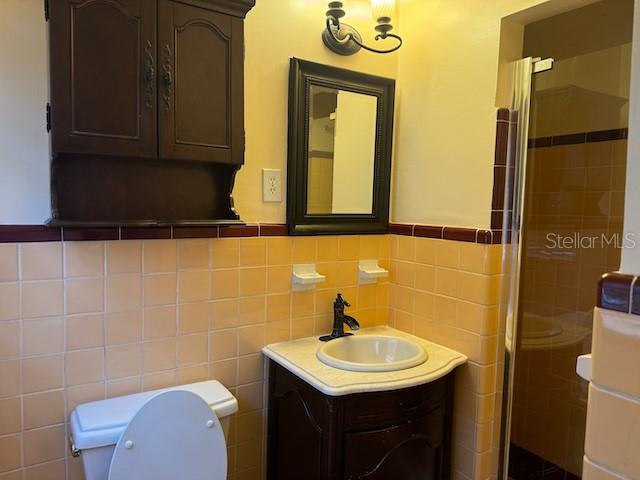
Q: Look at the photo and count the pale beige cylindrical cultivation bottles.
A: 0